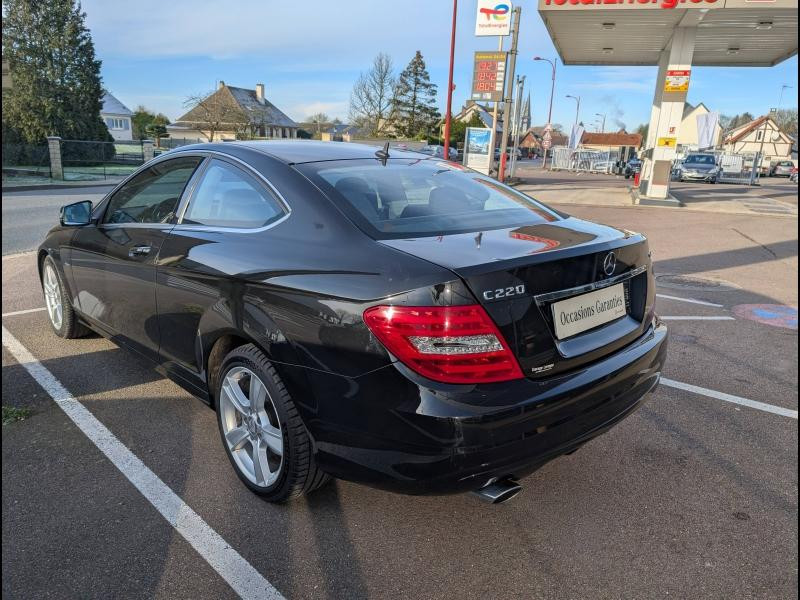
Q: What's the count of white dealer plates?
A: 1